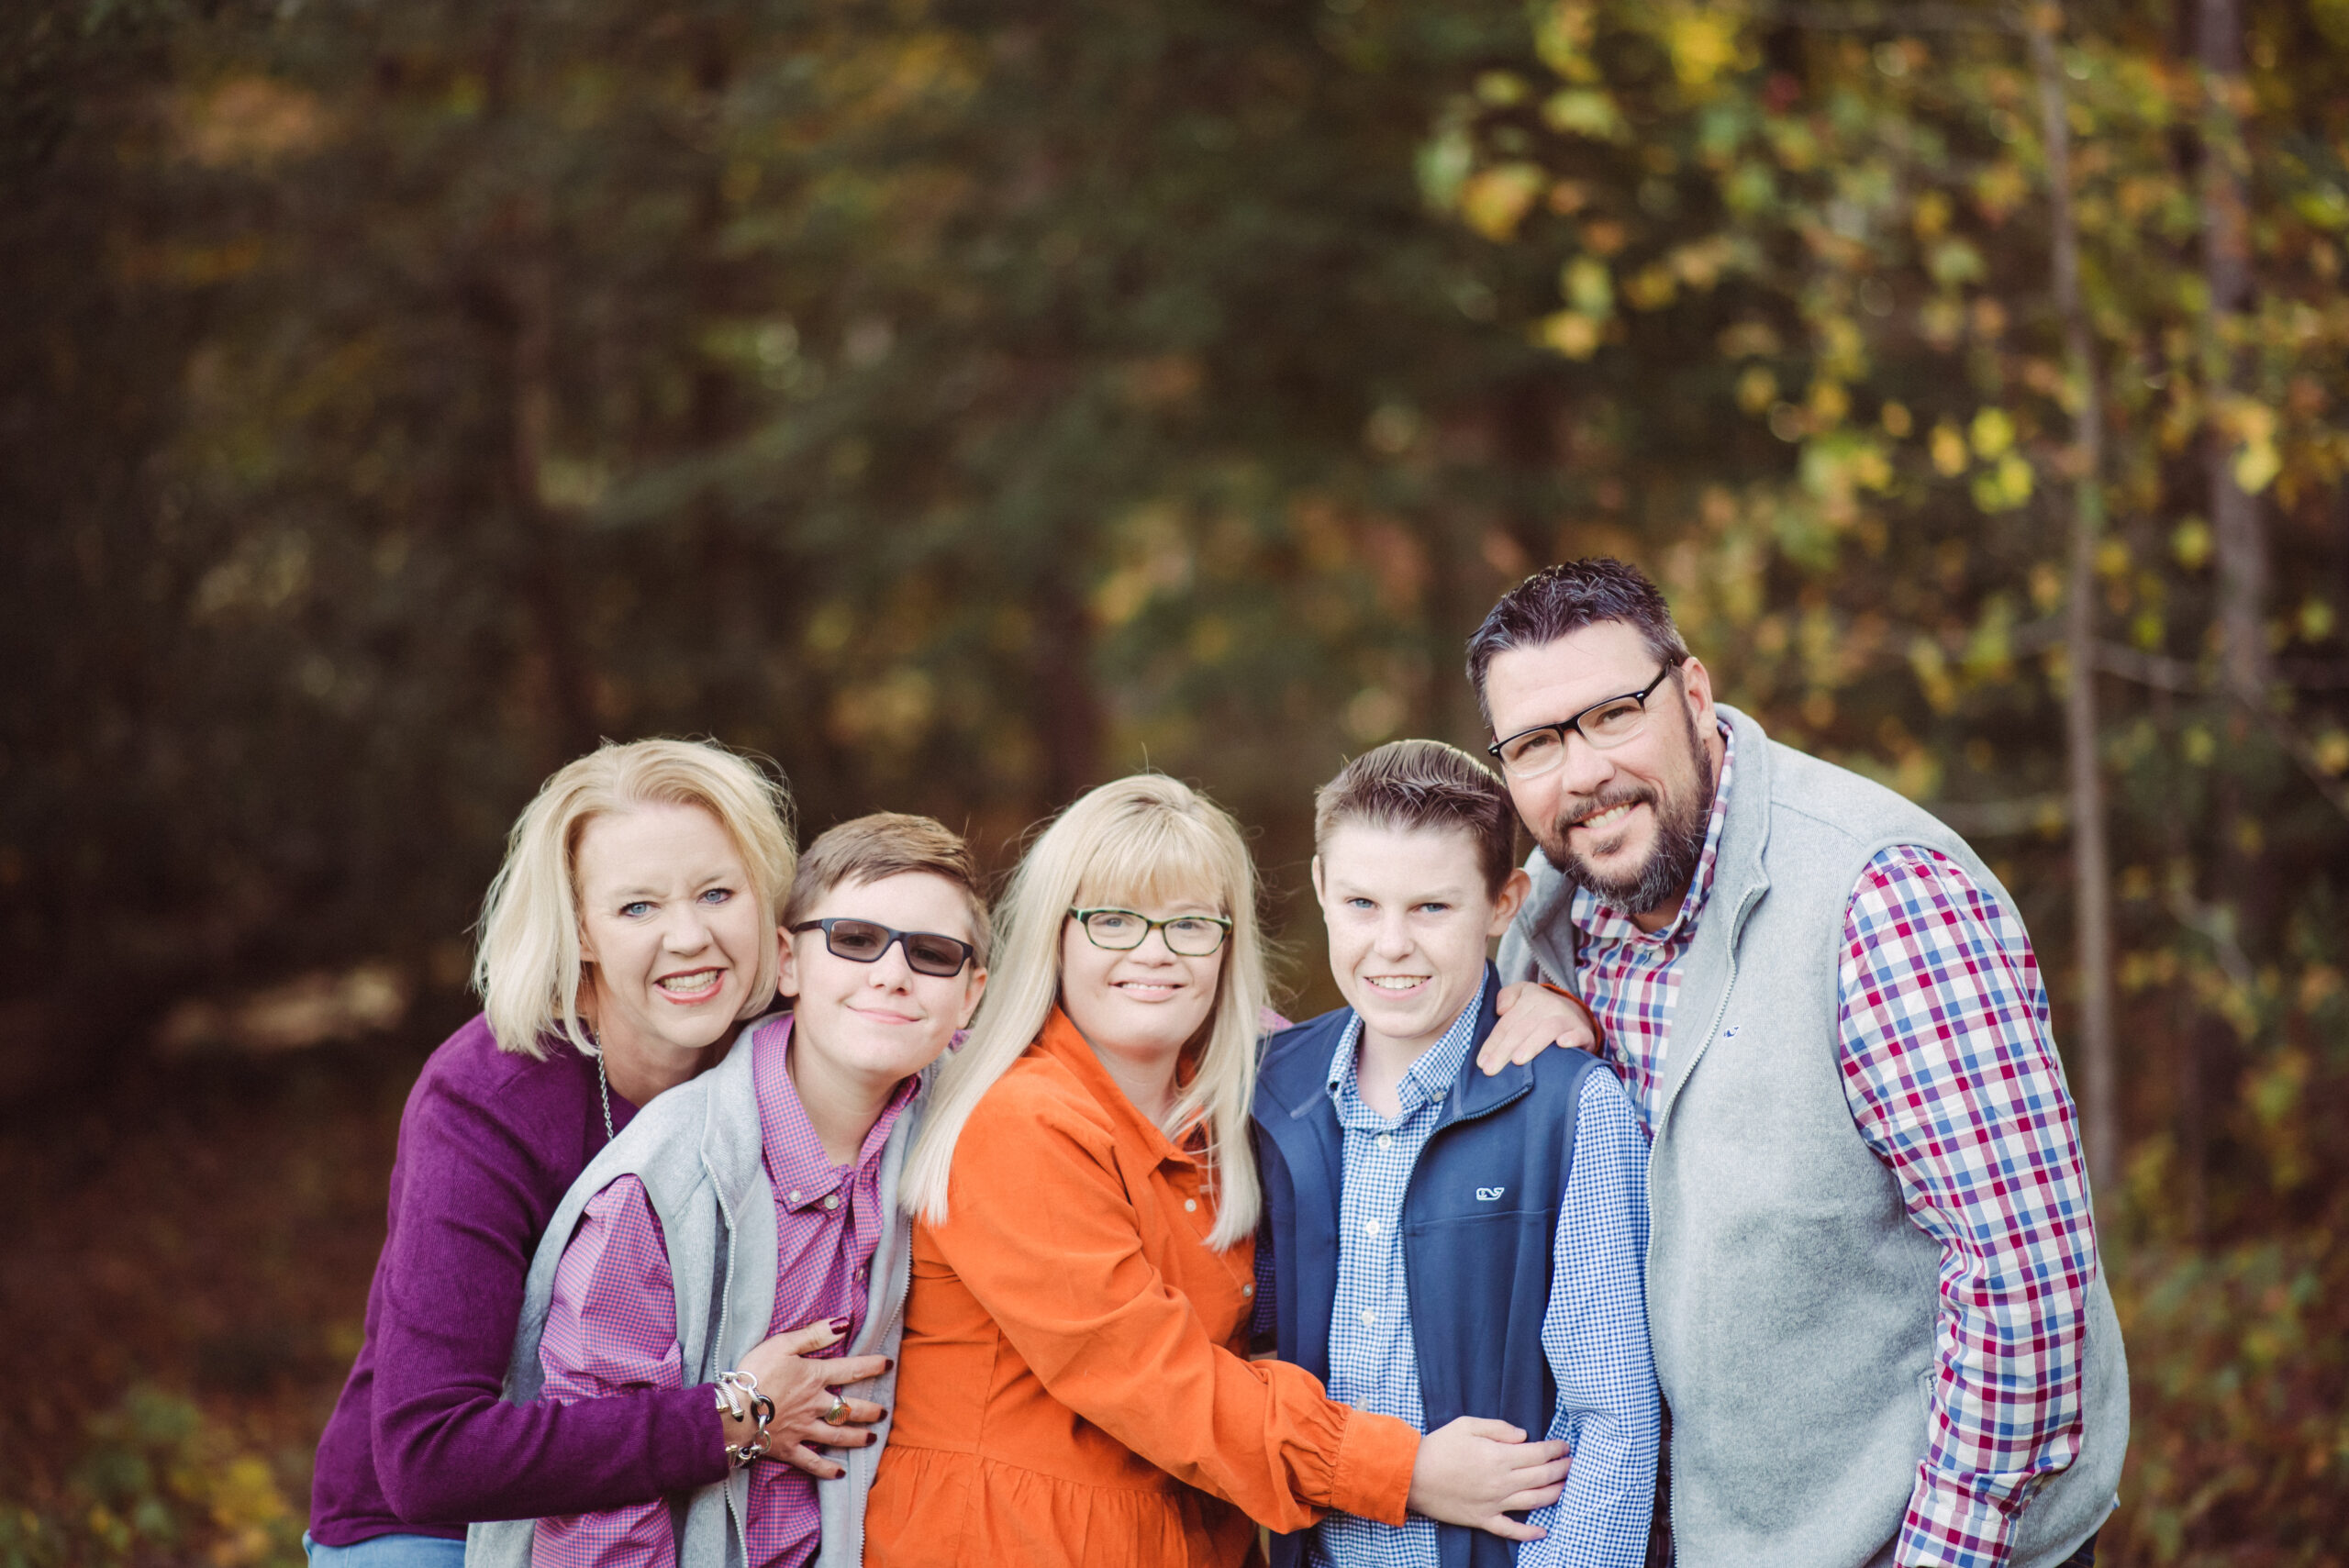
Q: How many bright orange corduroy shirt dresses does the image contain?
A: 1